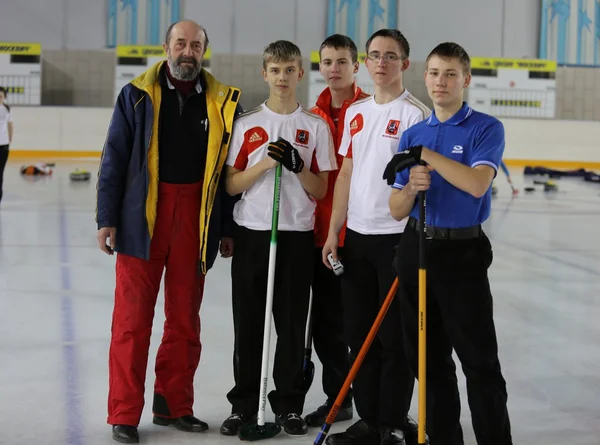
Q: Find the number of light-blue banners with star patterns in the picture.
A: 3